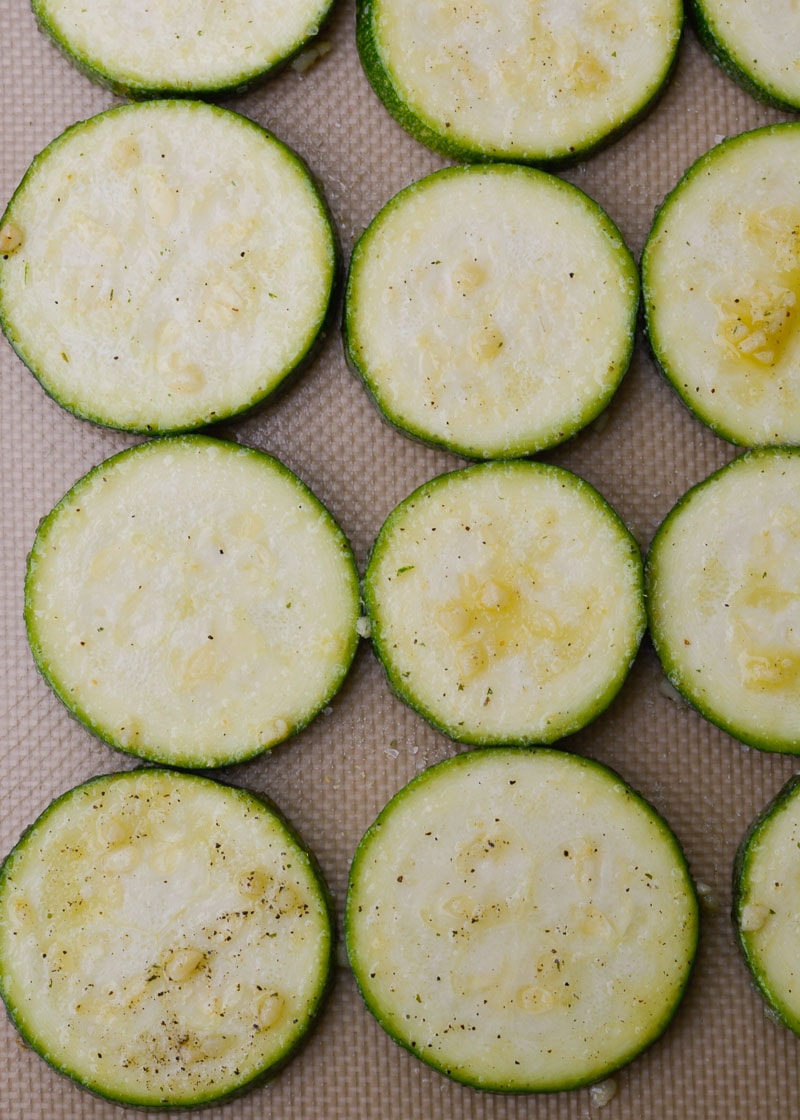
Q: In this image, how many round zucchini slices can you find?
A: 12